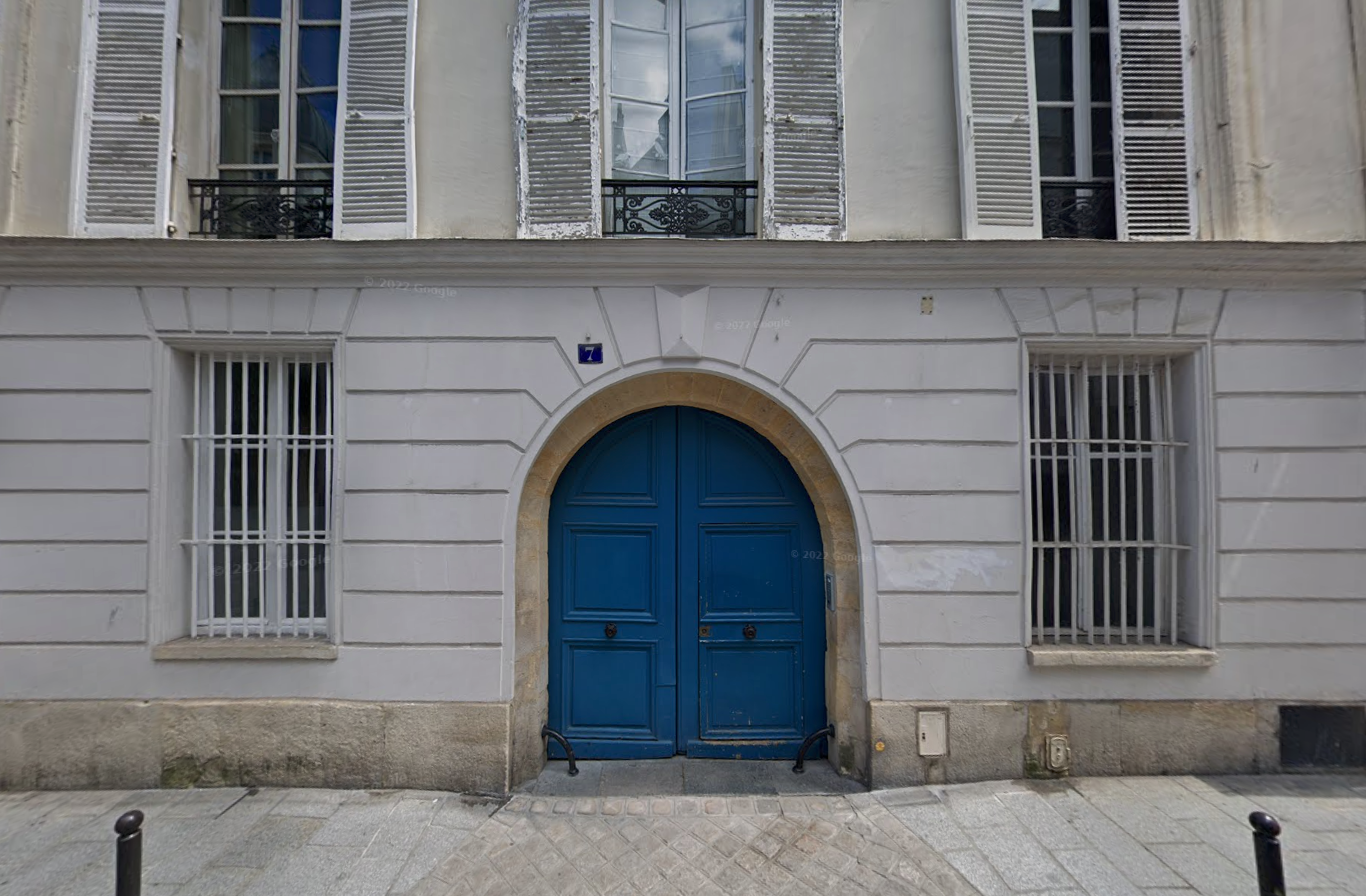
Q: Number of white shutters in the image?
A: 6